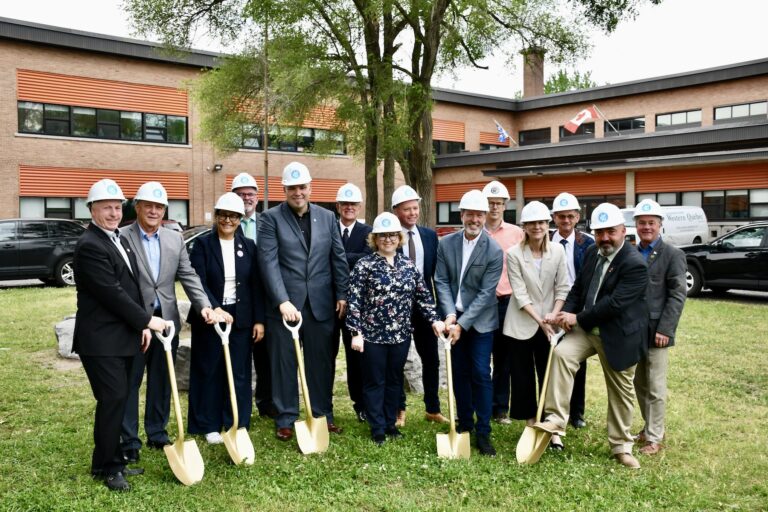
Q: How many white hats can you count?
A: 14